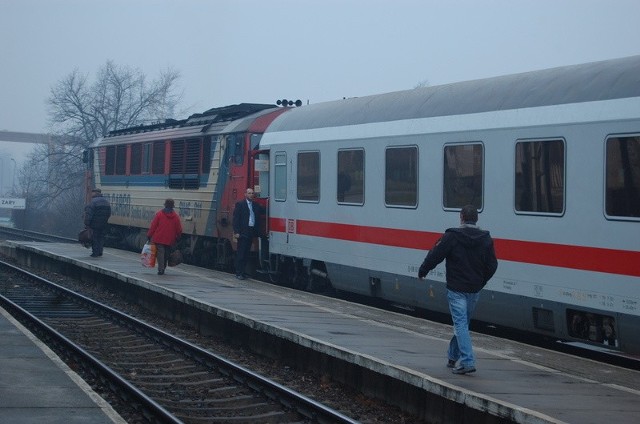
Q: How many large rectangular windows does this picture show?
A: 6